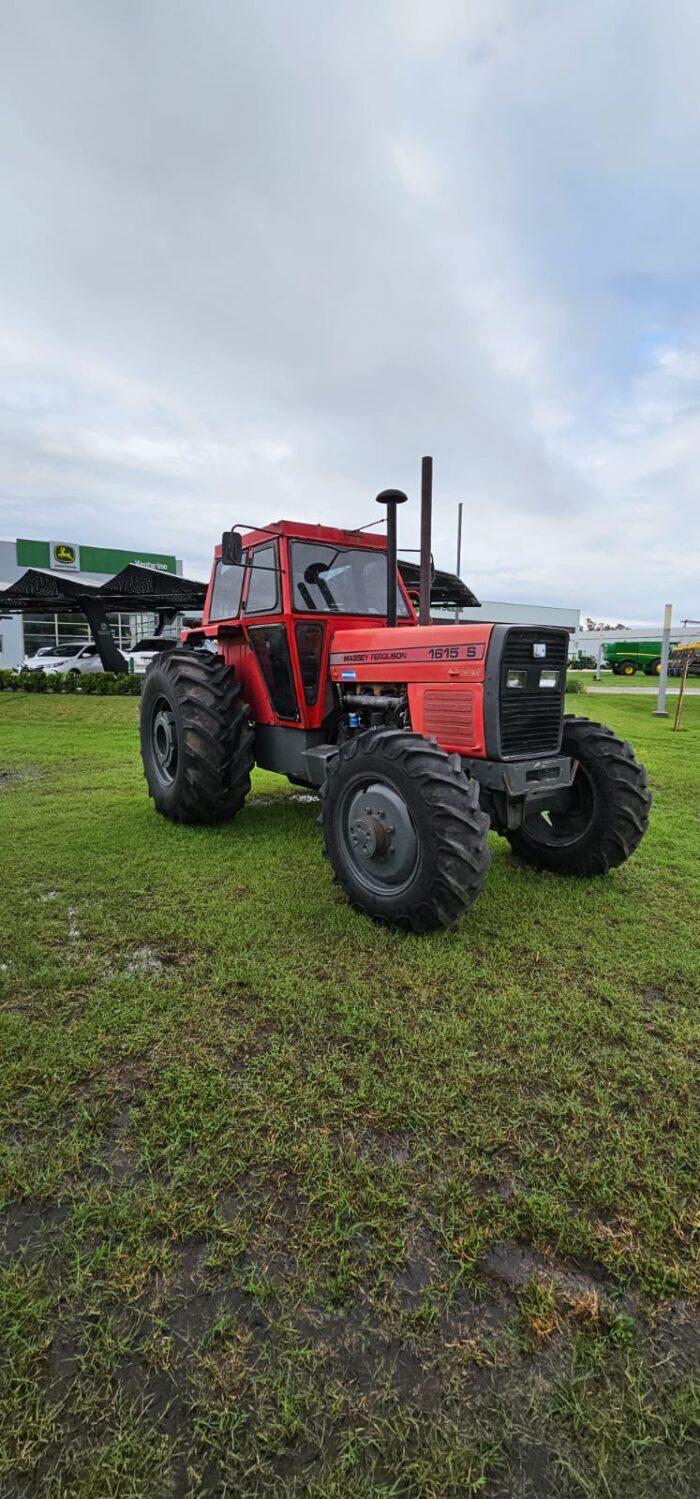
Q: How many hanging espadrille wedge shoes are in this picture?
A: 0